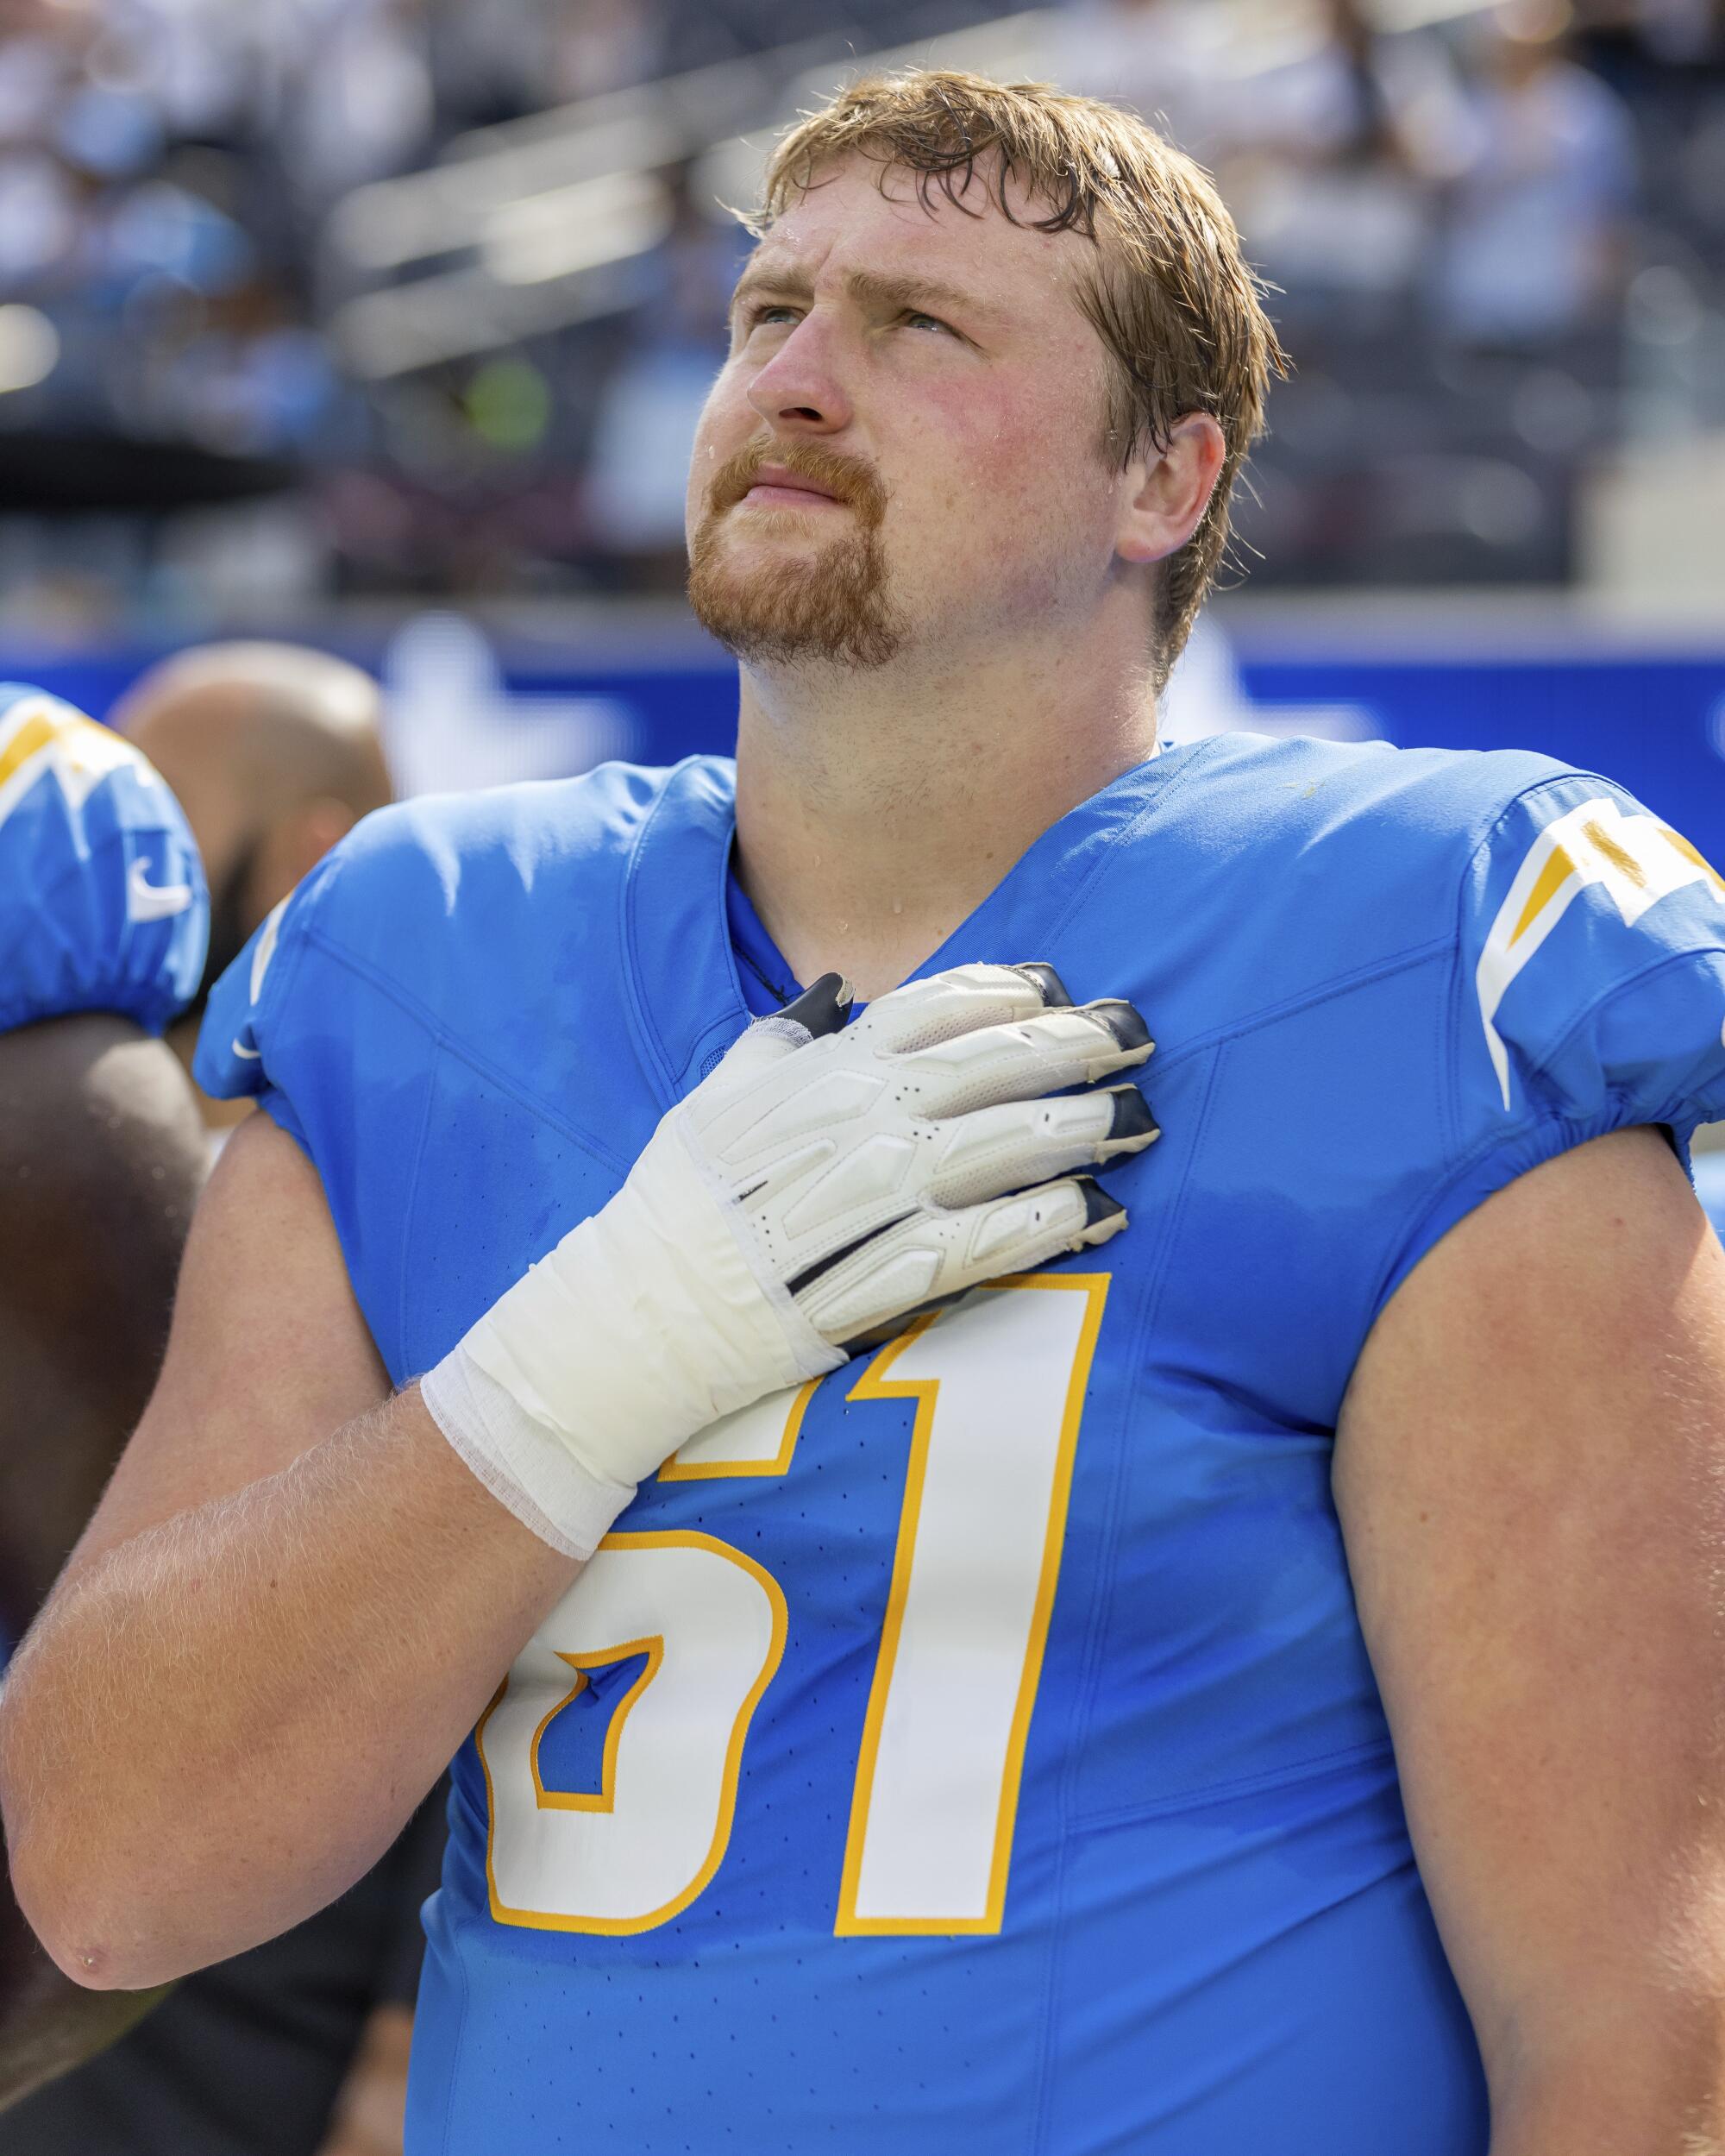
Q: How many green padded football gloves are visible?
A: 0